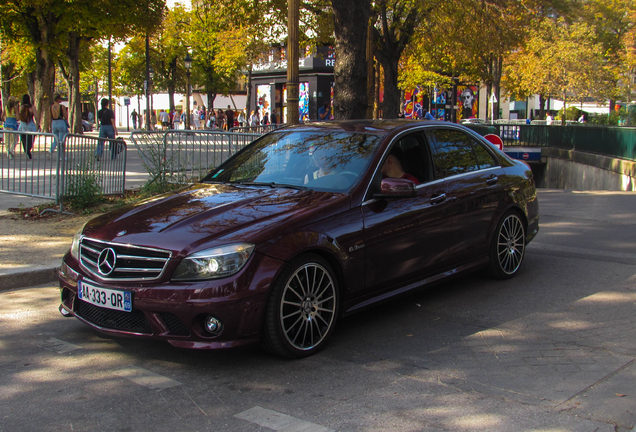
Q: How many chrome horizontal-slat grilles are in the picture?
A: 1